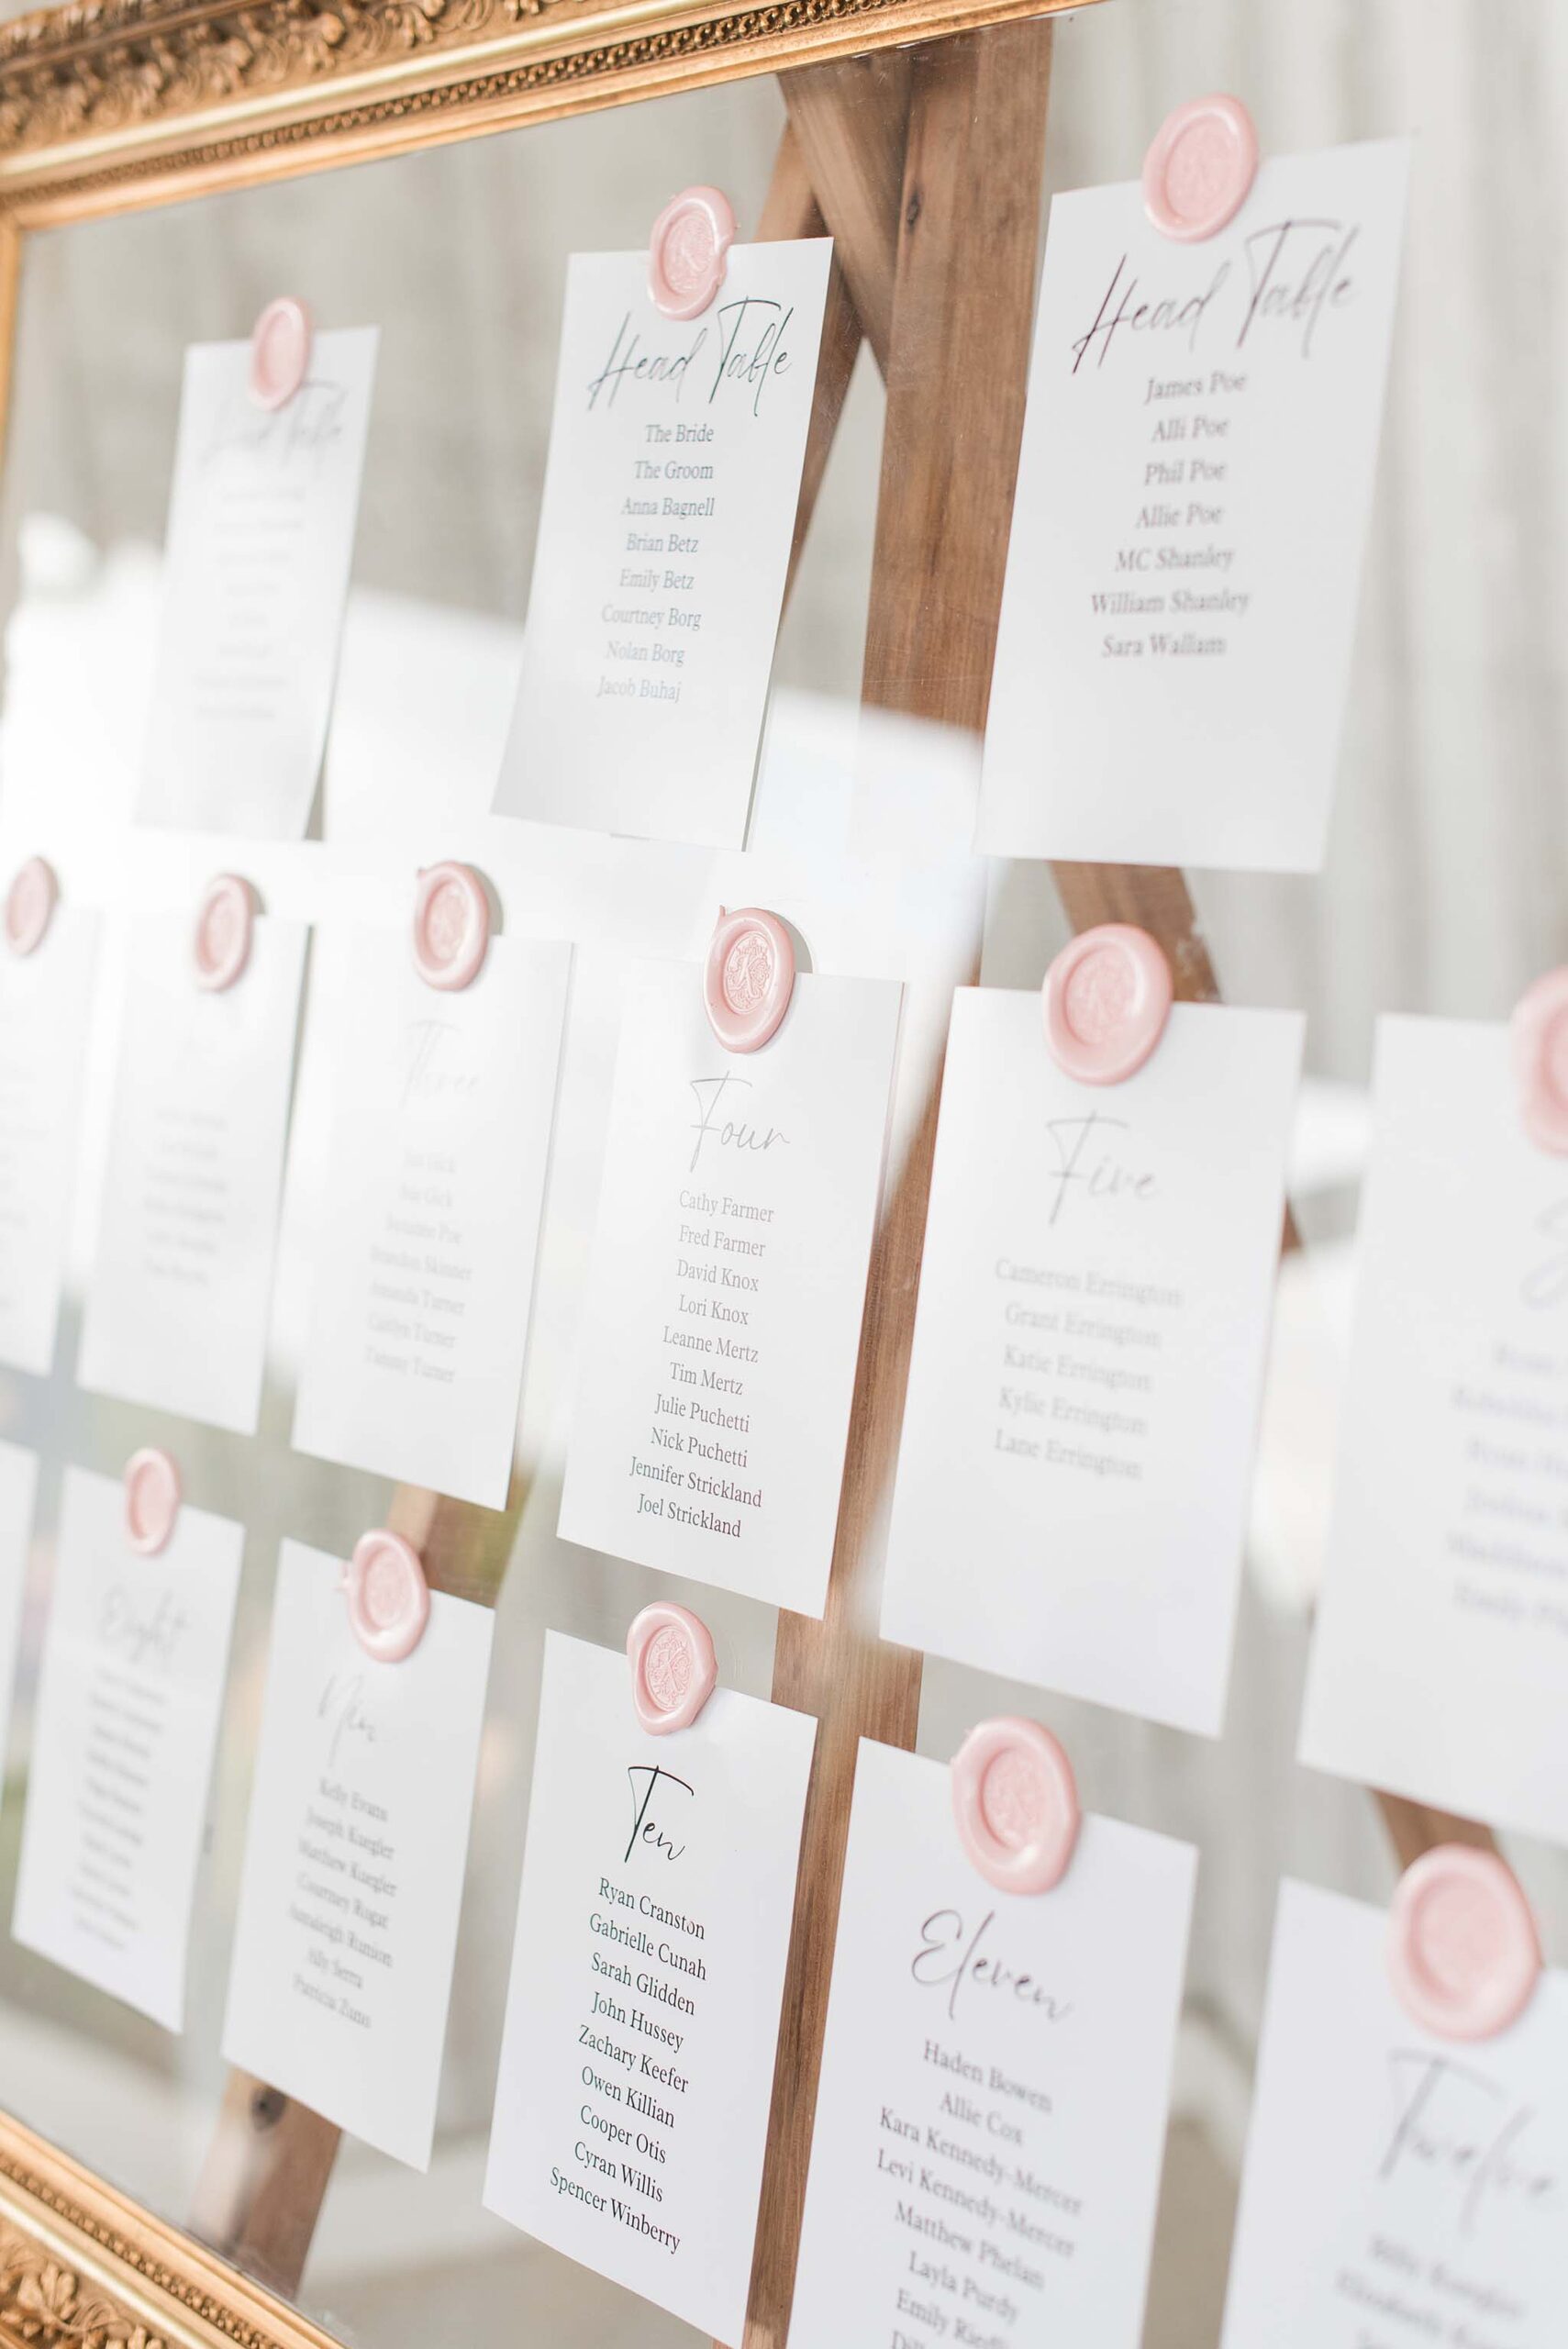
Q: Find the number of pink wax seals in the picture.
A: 14